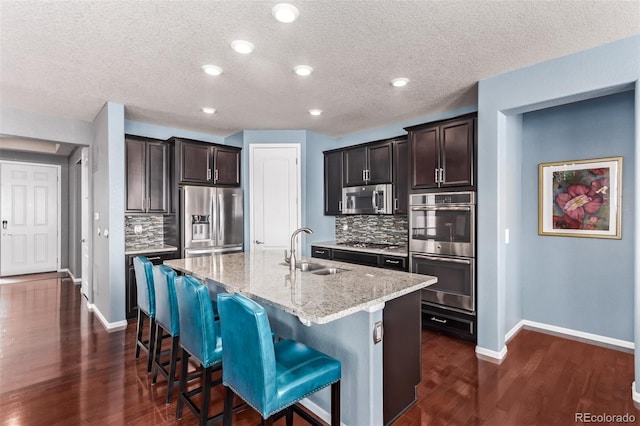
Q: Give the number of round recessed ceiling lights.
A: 7